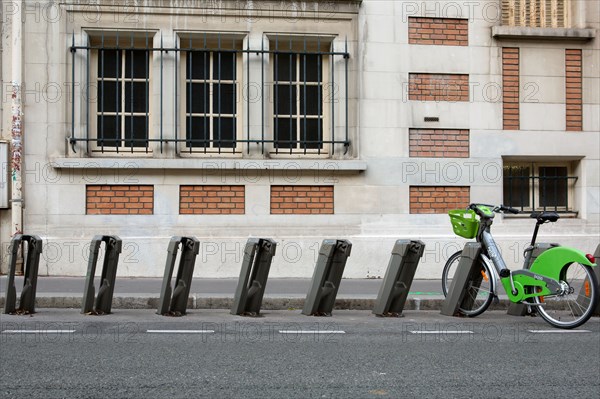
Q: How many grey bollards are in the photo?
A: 9